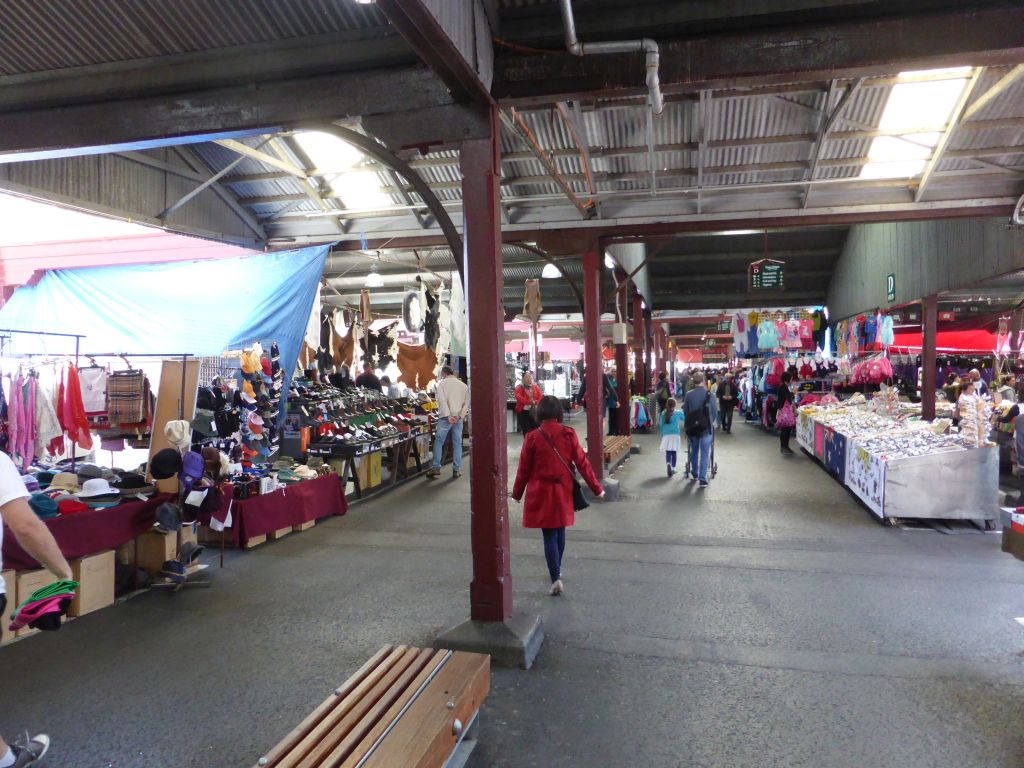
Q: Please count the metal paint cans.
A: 0